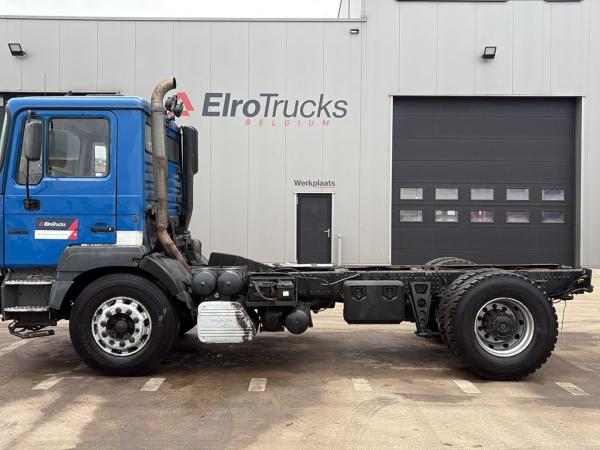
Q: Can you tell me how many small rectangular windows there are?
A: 10